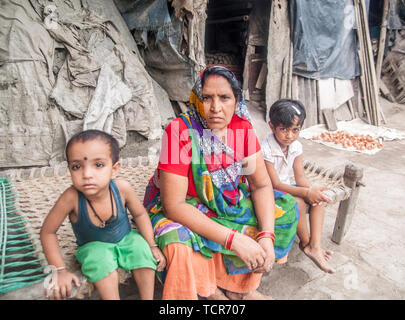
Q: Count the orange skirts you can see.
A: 1